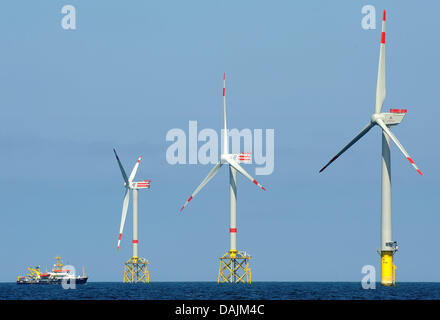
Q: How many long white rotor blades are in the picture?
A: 9